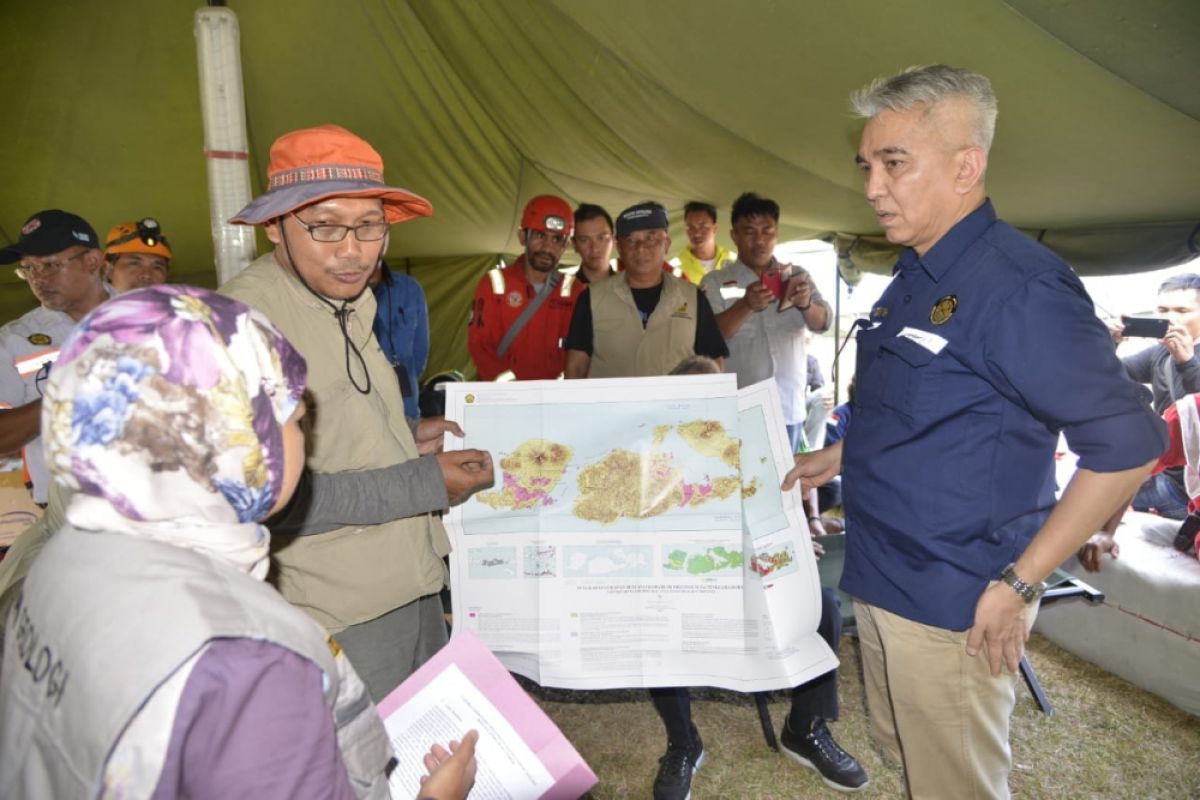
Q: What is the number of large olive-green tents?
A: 1